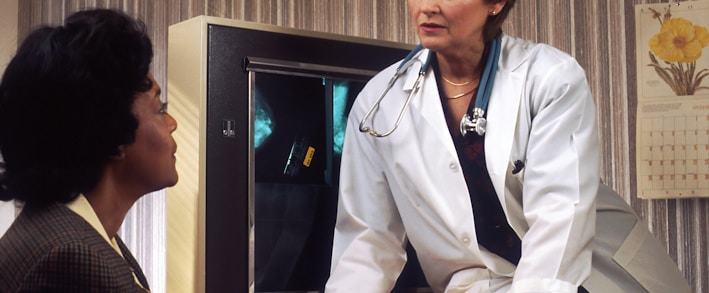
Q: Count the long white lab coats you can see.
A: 1